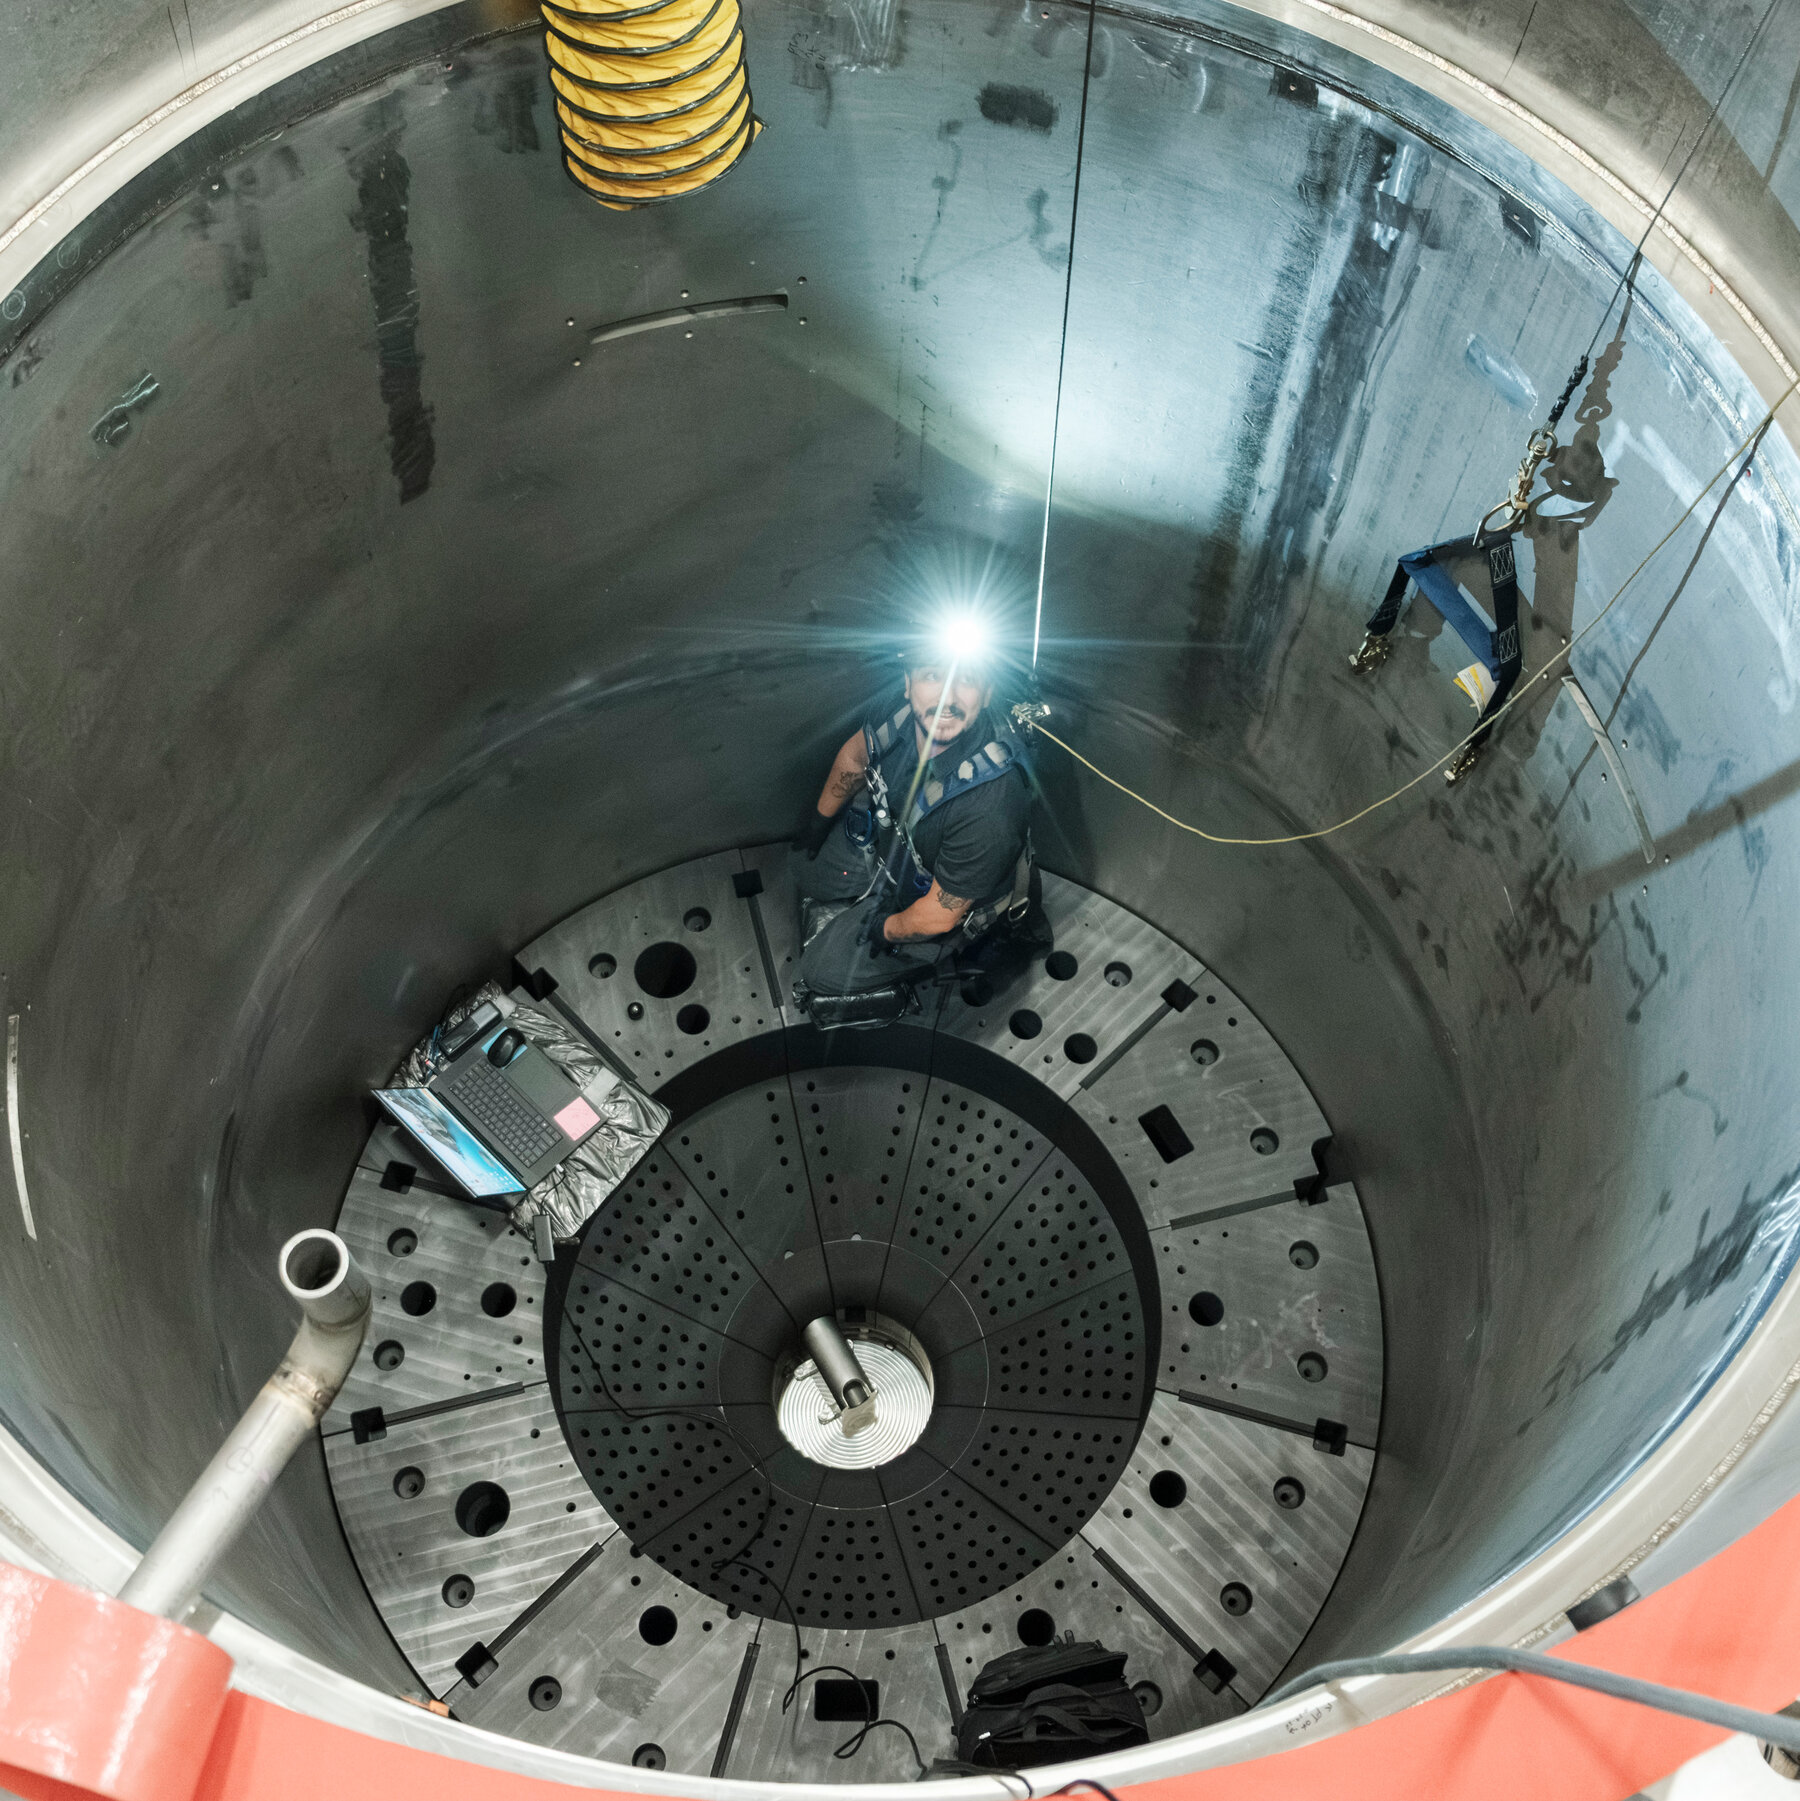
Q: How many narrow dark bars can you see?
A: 11